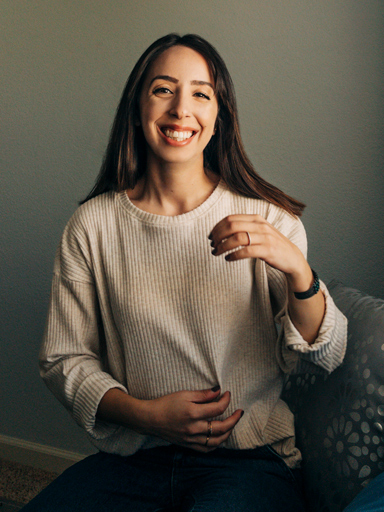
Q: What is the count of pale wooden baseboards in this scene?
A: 1